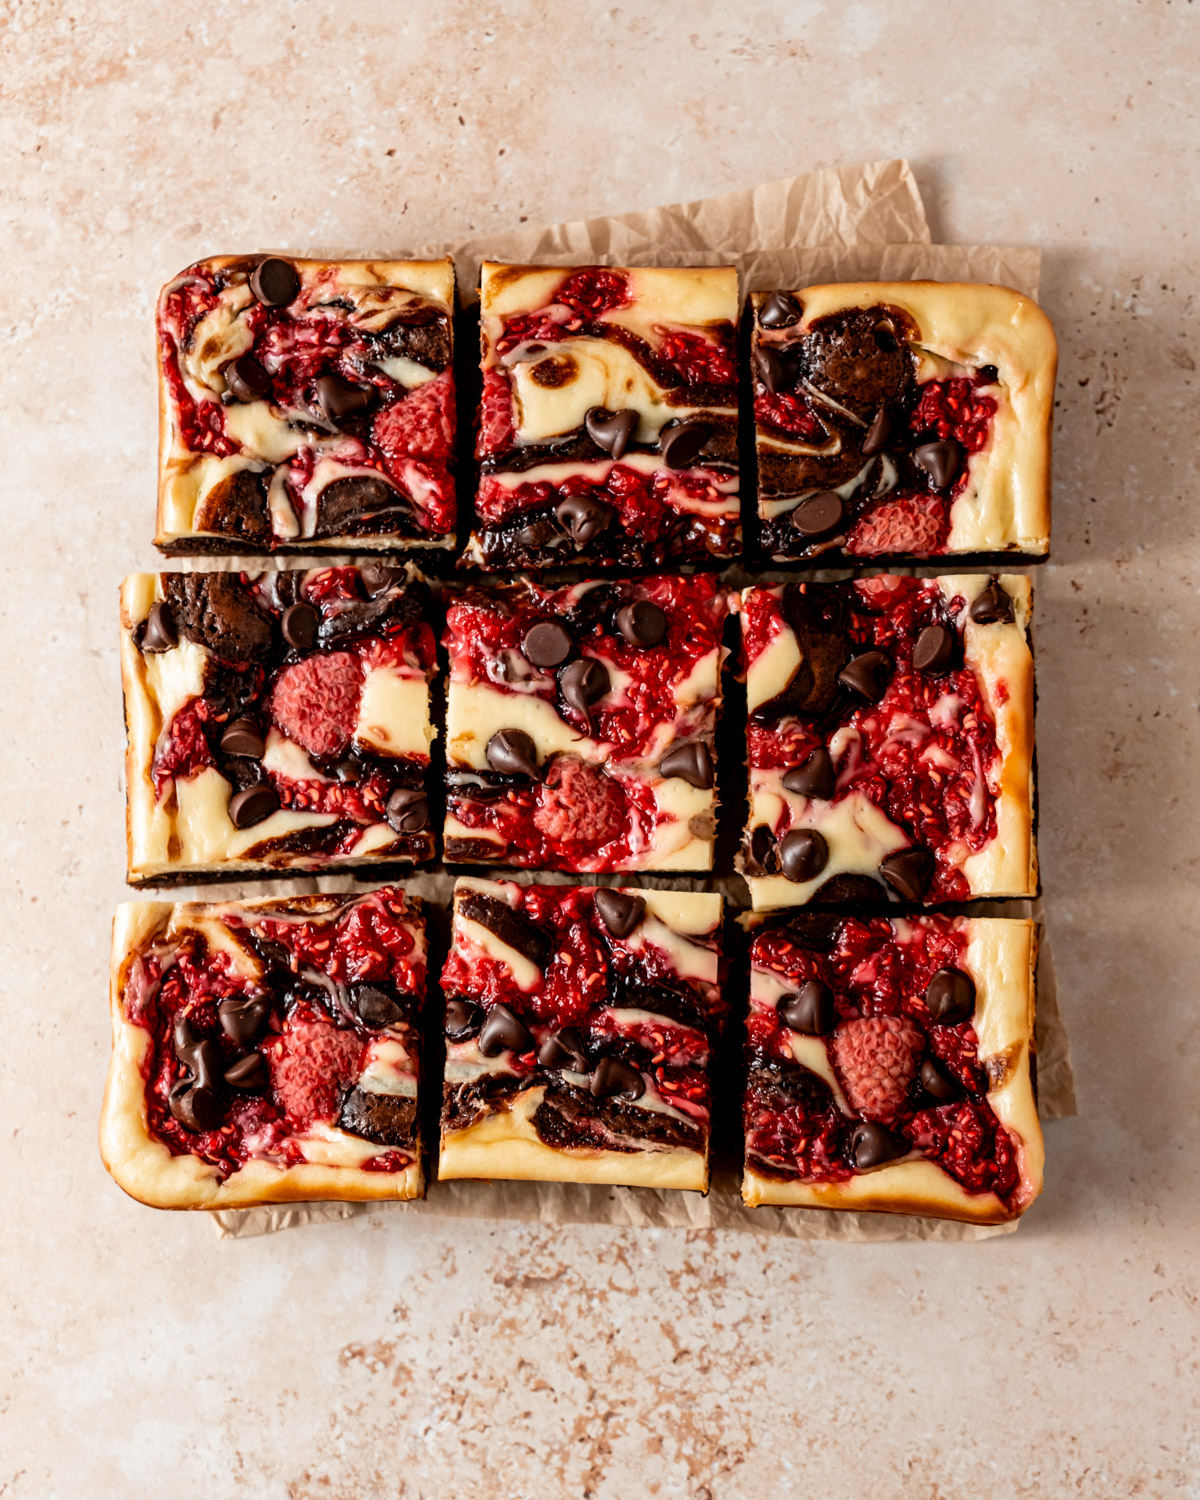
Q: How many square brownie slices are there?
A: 9